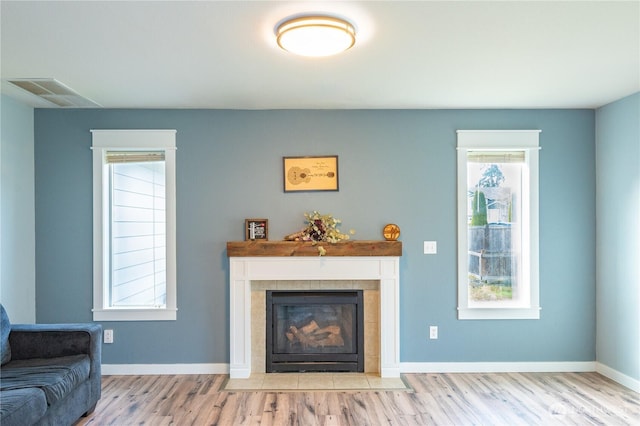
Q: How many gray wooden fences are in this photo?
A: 1